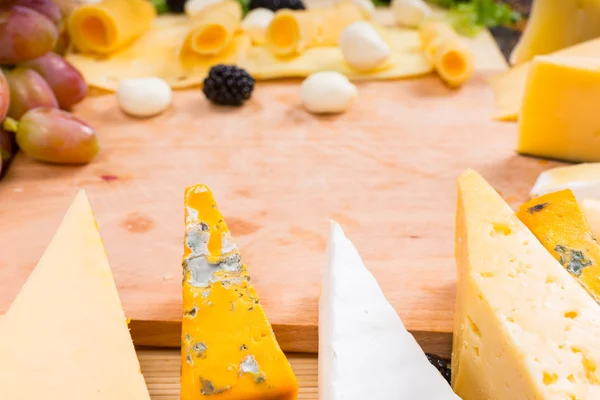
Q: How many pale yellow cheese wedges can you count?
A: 2